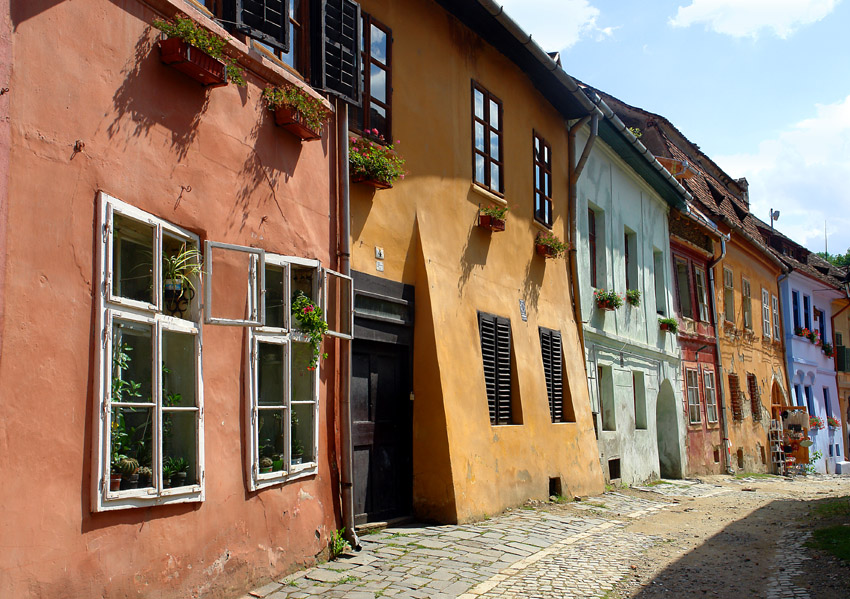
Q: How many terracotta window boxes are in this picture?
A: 8